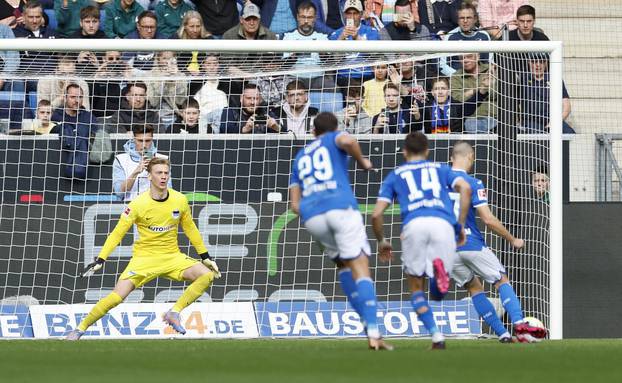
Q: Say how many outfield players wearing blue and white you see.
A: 3